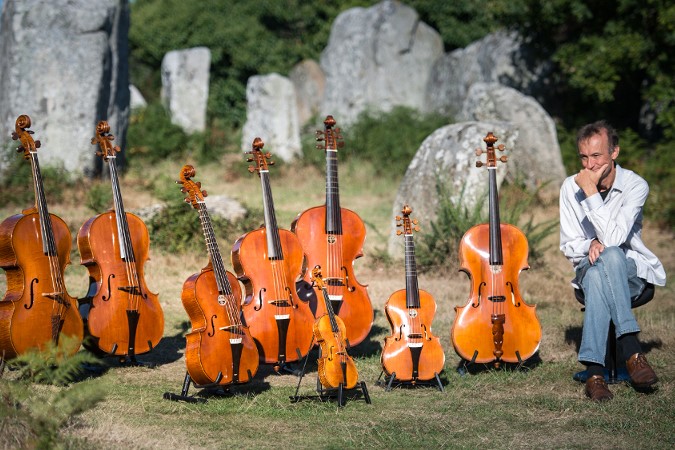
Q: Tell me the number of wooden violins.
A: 8